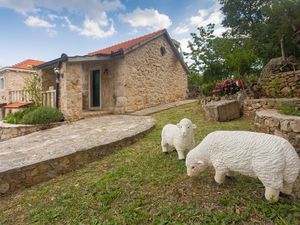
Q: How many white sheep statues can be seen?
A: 2